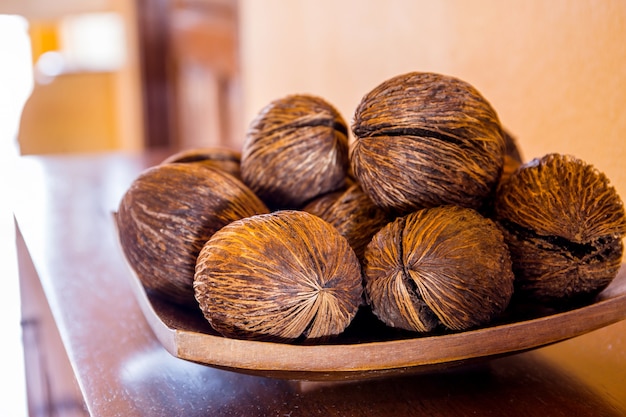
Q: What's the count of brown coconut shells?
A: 9